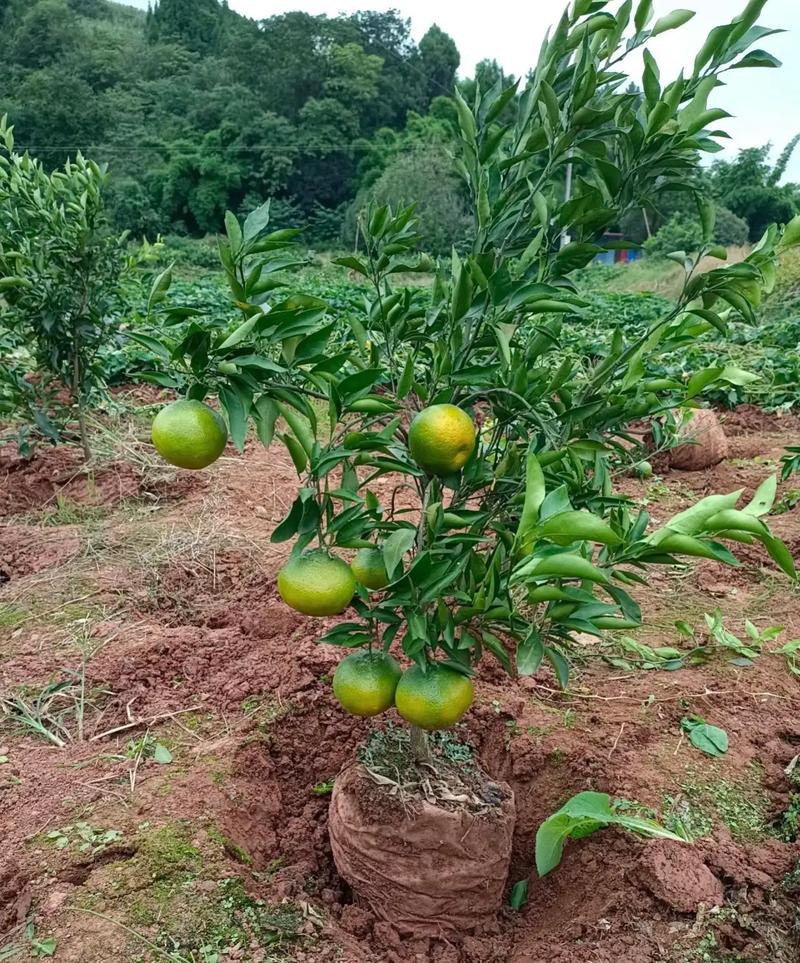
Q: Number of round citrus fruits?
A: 6